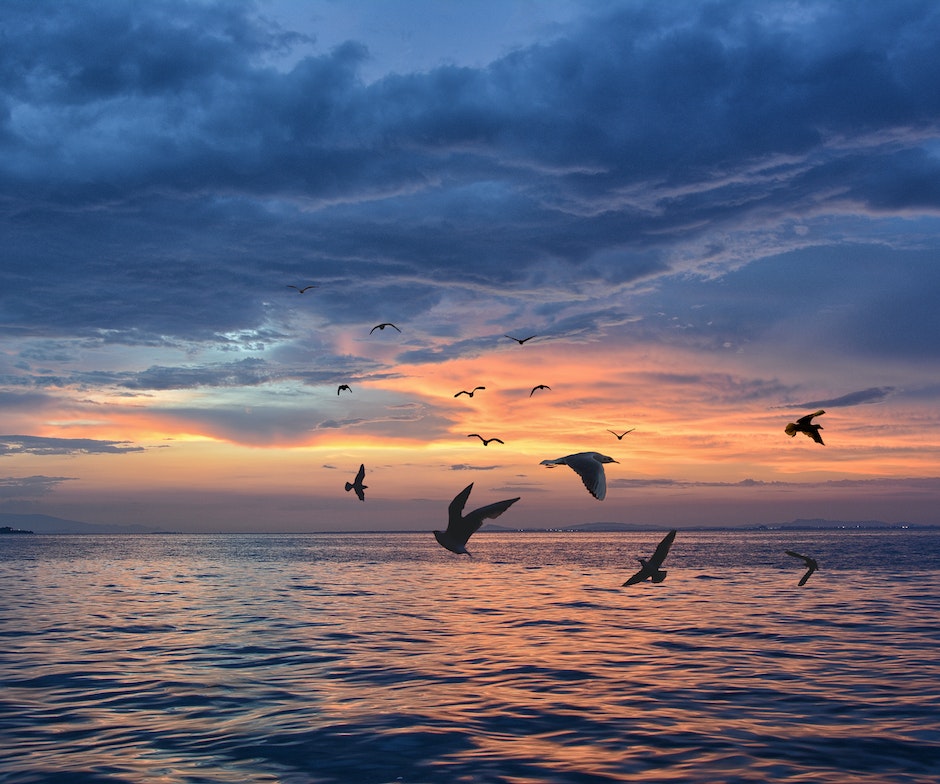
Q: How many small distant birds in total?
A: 8